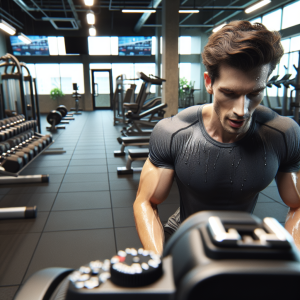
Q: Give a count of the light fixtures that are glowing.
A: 9